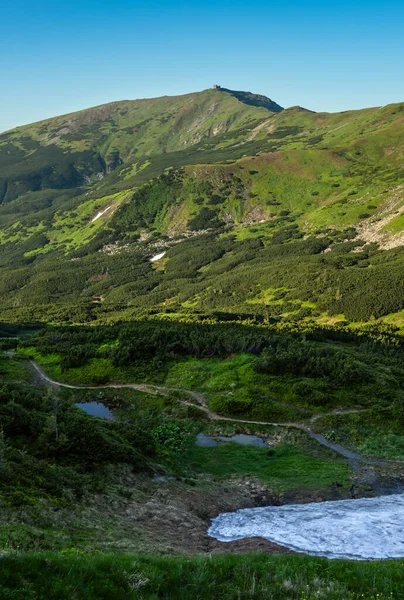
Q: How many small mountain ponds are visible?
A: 2